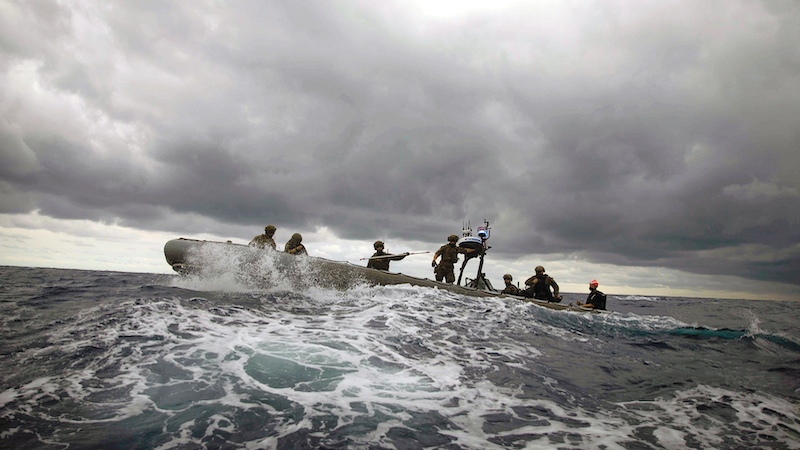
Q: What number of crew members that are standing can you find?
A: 1